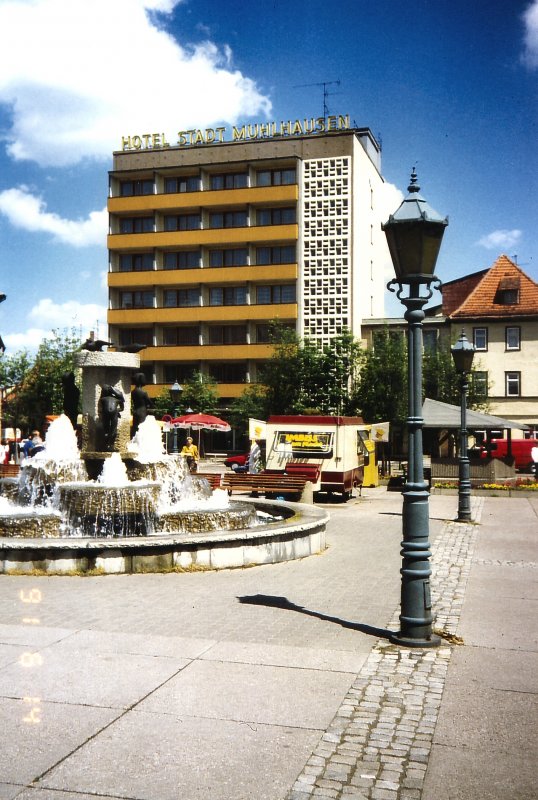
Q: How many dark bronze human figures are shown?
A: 3